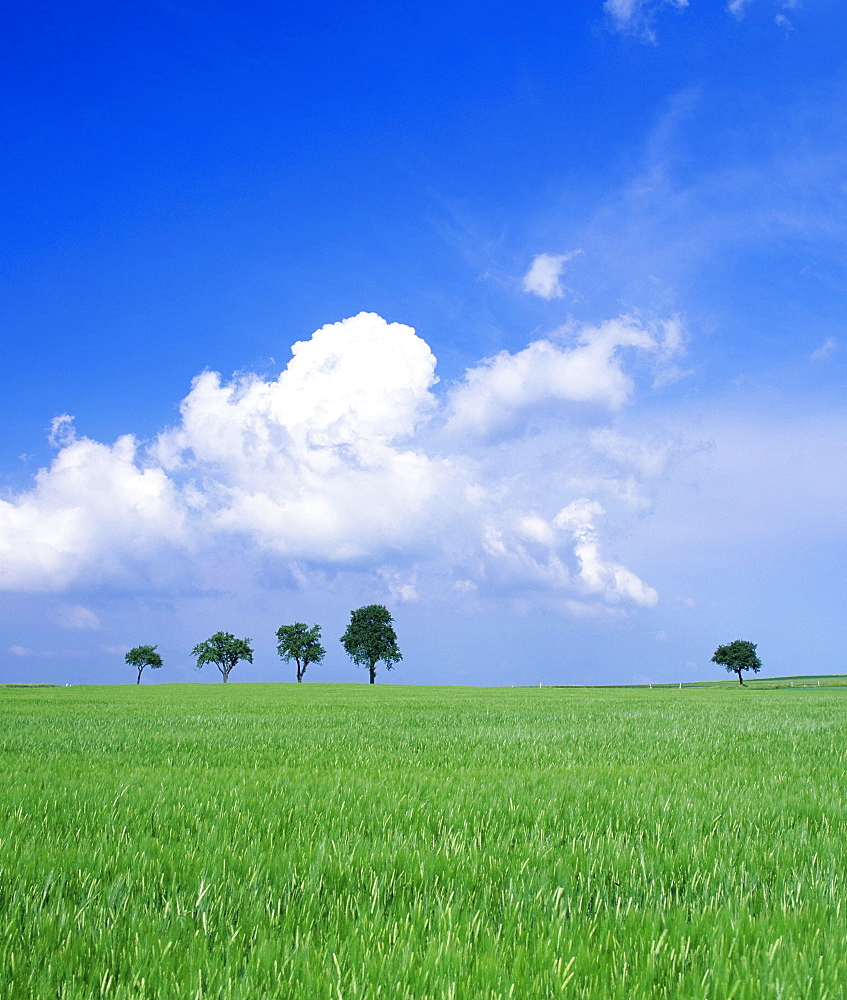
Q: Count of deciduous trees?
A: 5